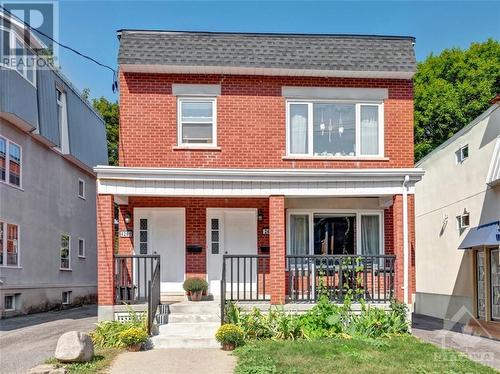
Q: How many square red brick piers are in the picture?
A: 3